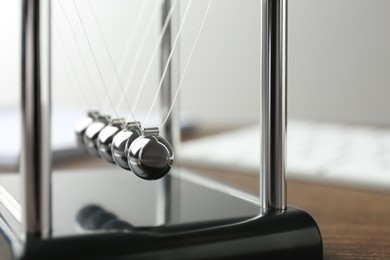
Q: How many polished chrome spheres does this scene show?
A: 5